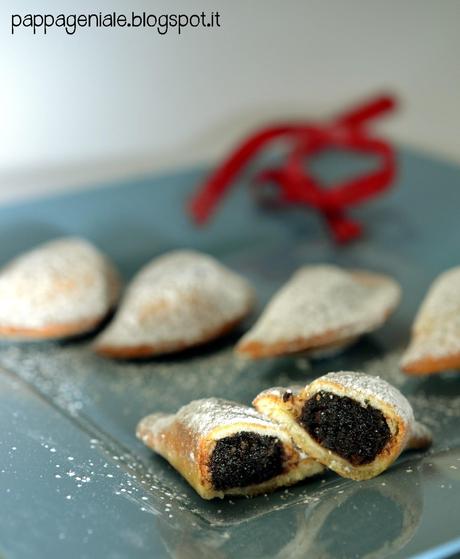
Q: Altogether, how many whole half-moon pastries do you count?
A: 4